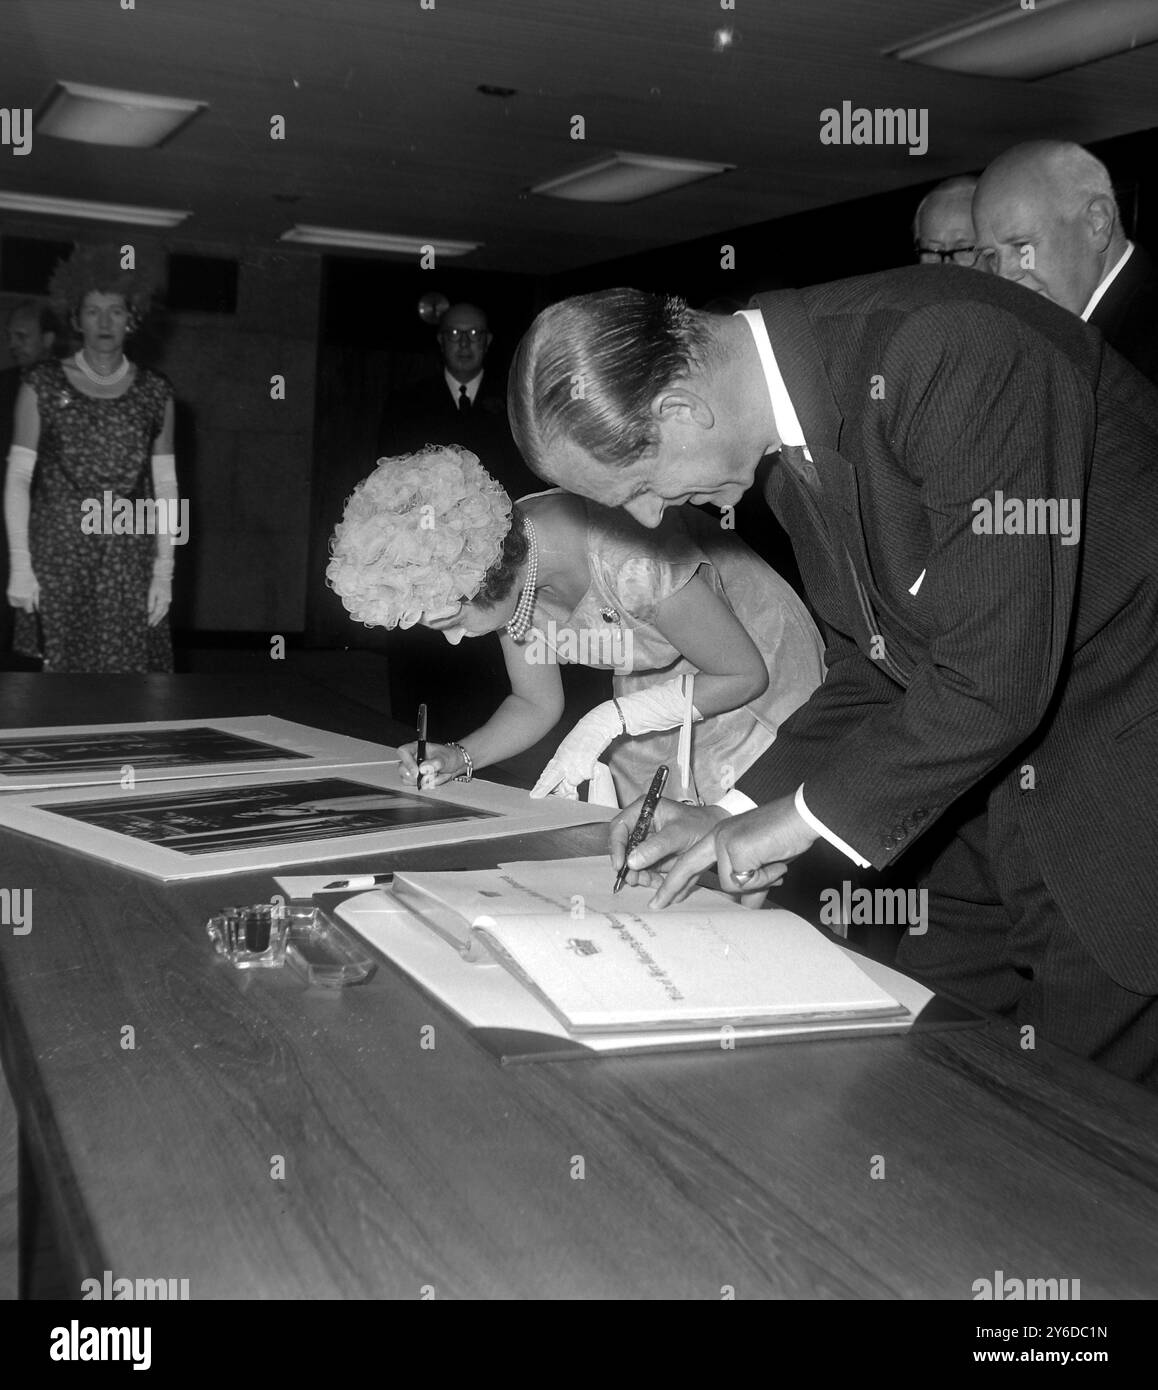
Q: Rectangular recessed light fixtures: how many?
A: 5